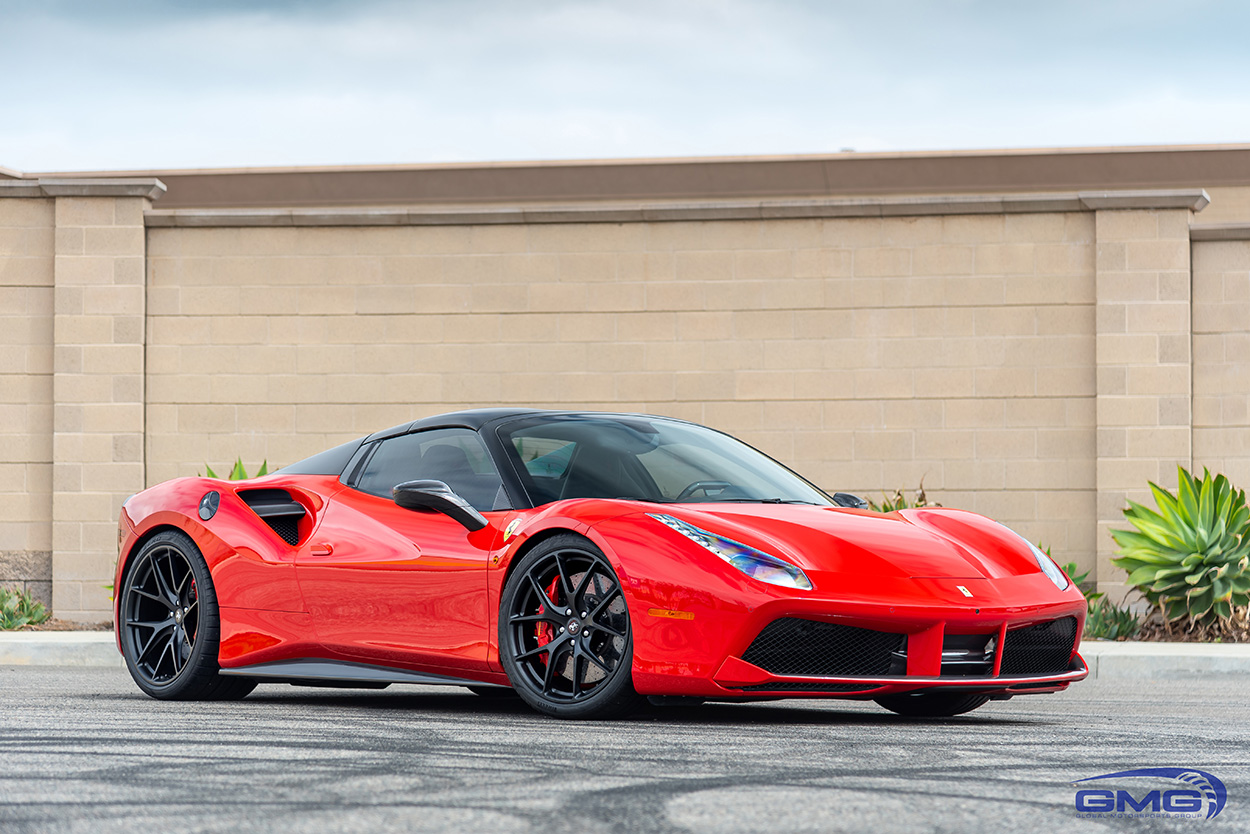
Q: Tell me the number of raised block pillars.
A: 2